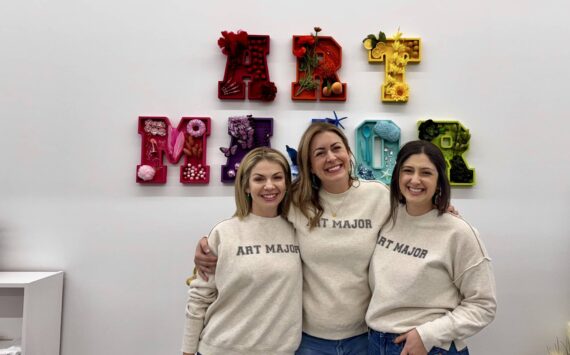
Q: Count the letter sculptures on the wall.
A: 8